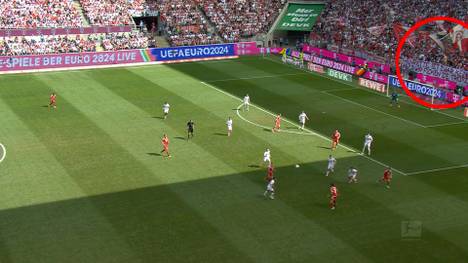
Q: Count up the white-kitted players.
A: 9